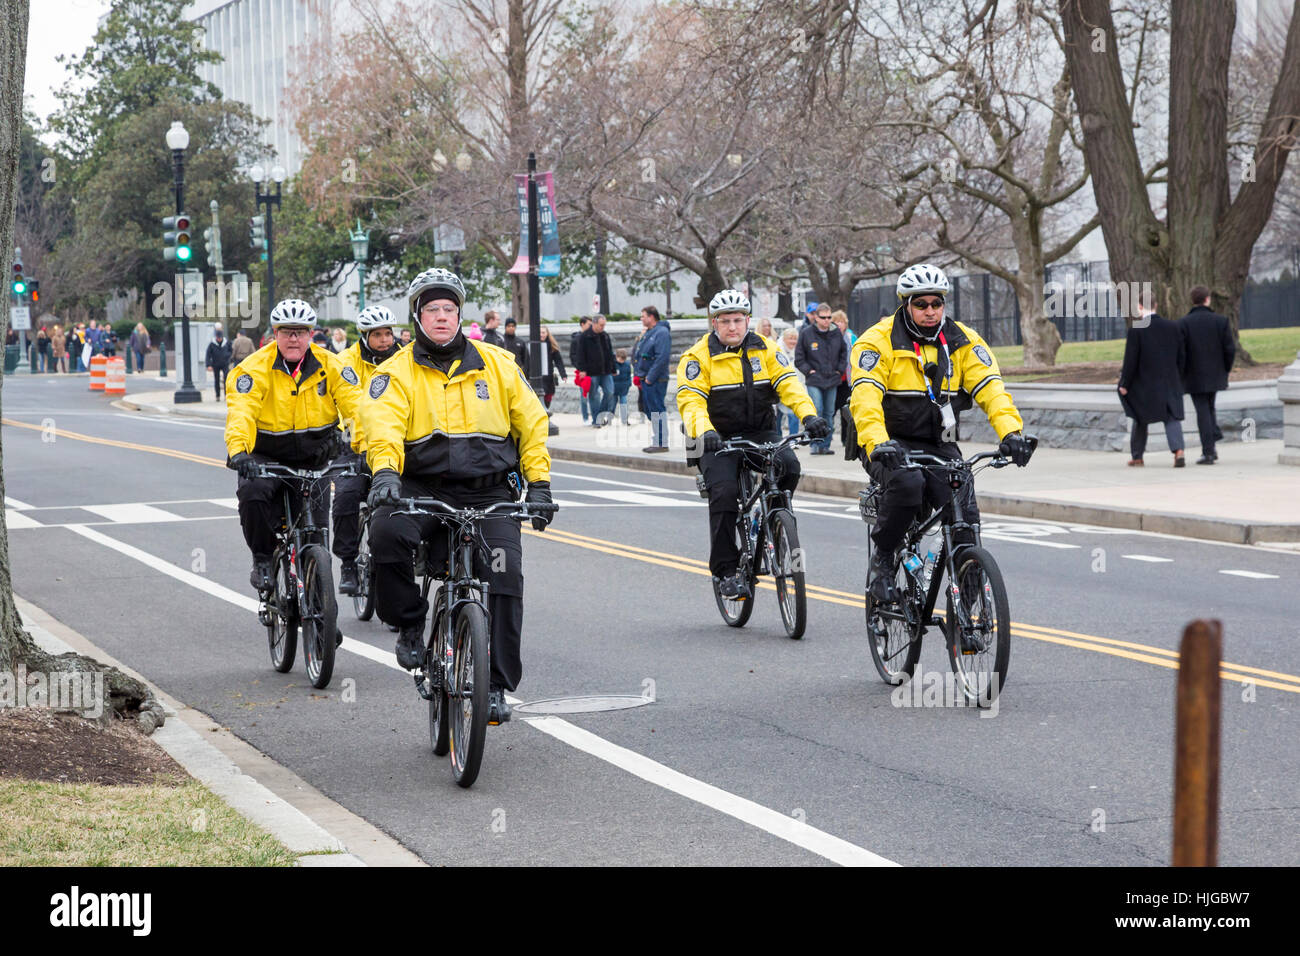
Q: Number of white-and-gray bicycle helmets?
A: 5